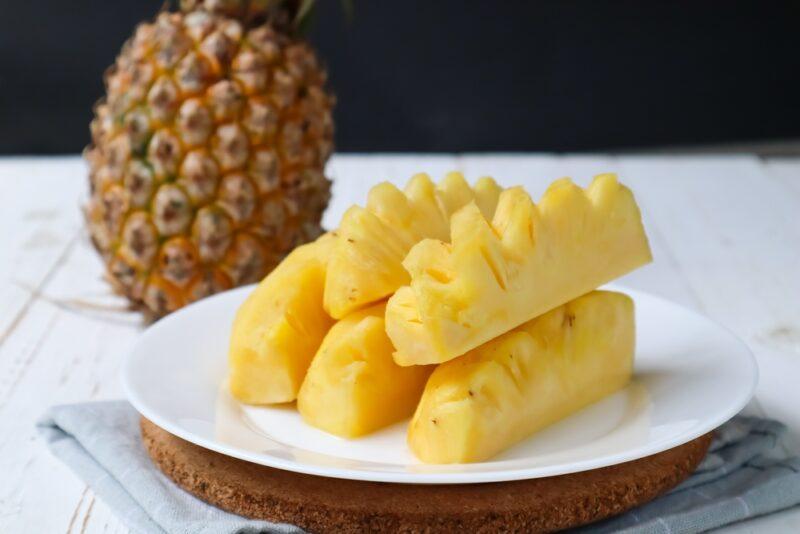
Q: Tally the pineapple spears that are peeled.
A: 5